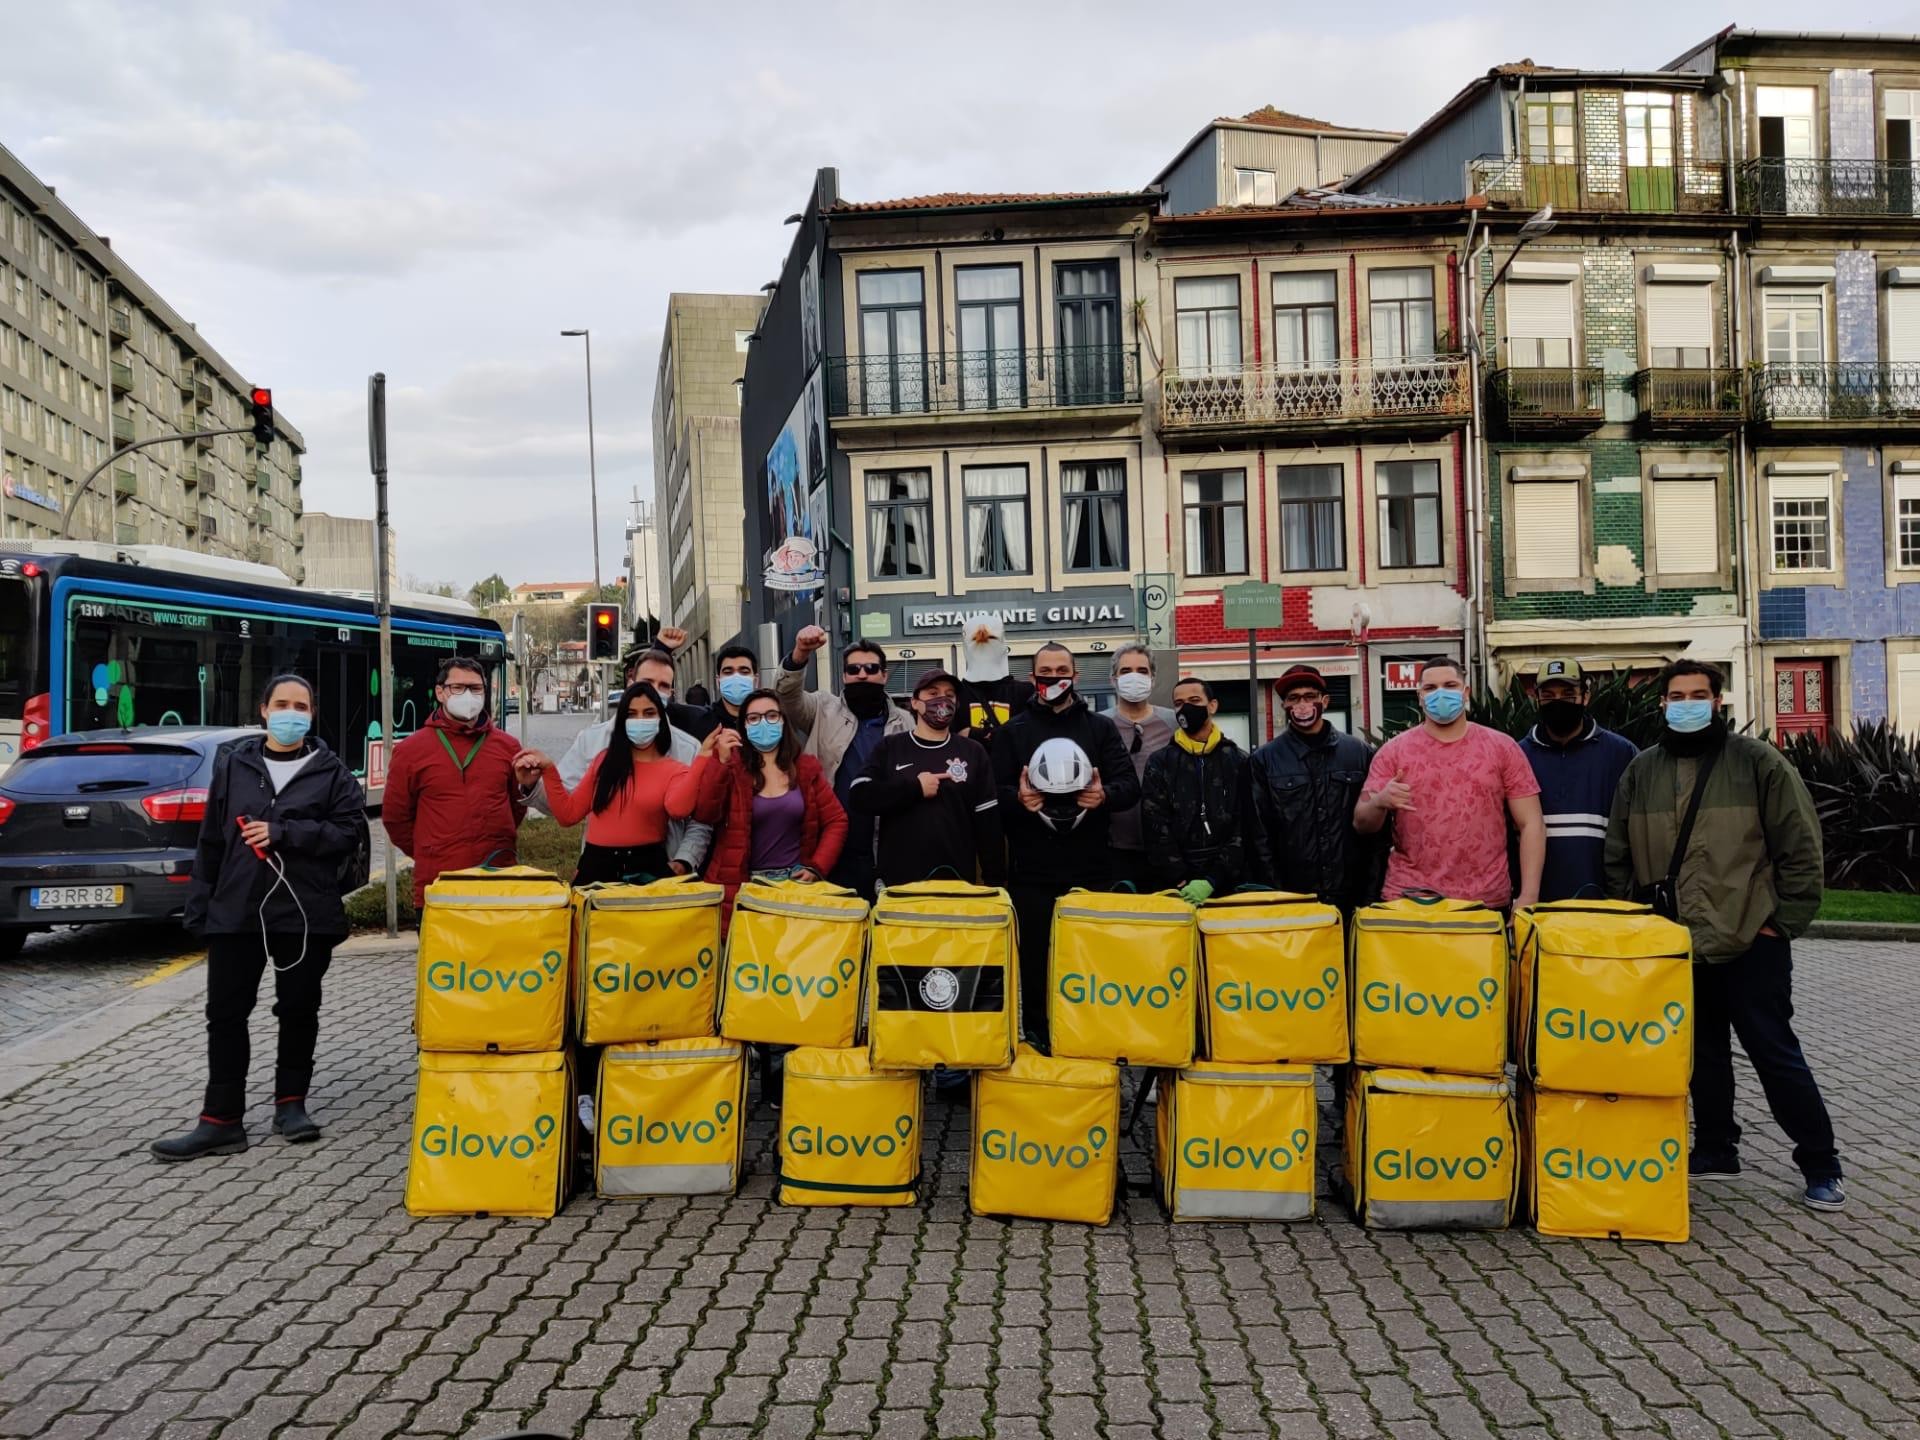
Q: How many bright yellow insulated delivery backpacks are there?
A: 15